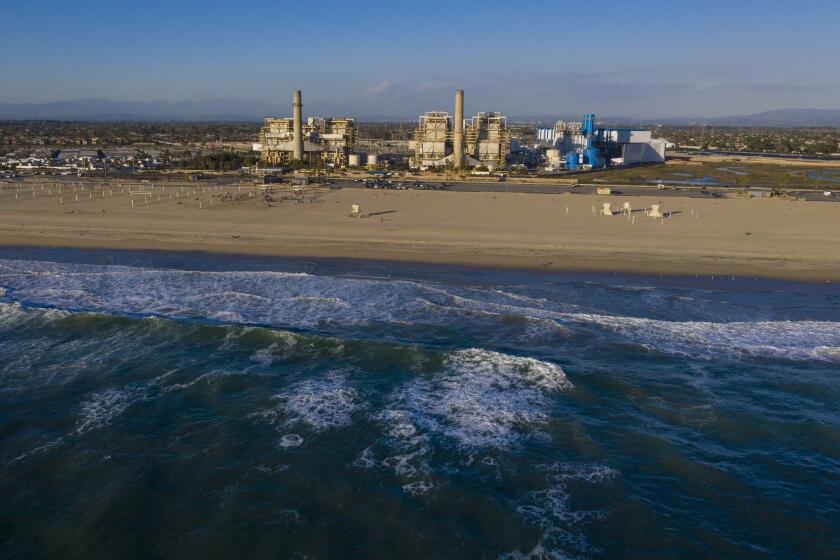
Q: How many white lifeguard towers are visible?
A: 4